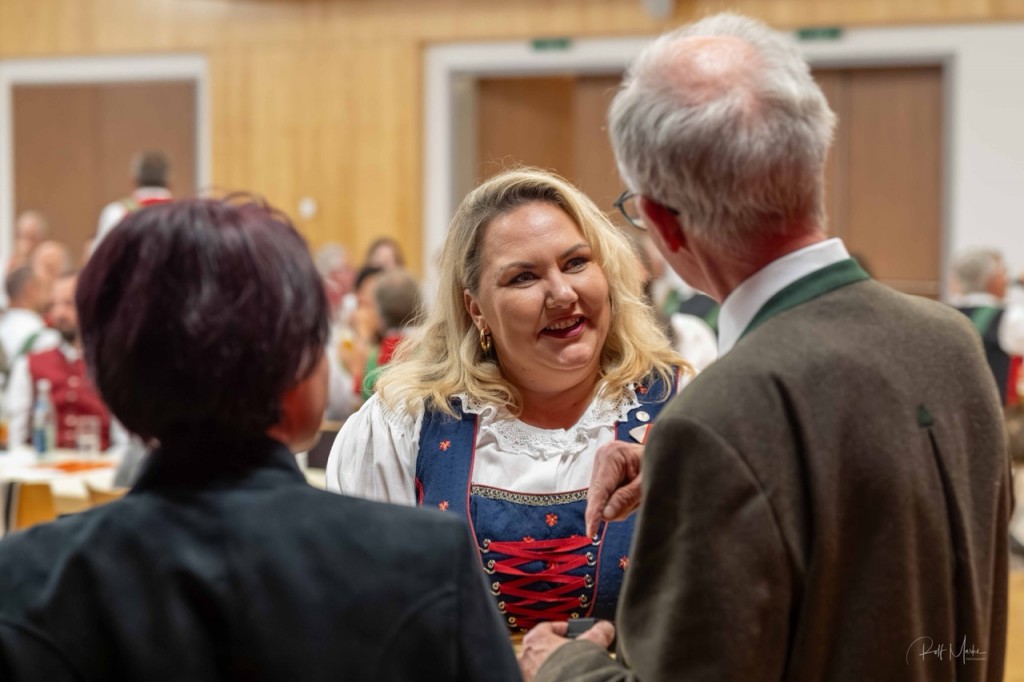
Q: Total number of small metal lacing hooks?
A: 10